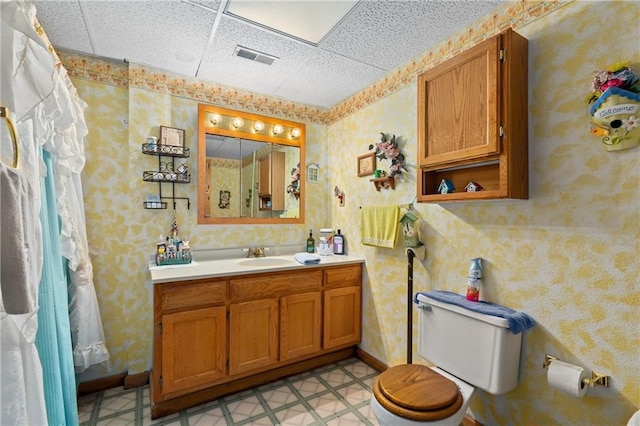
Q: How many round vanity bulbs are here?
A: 5